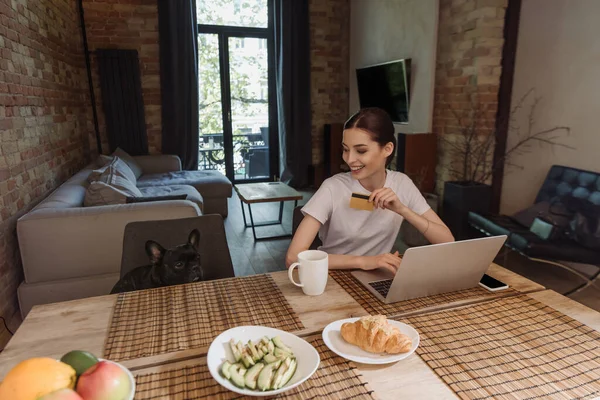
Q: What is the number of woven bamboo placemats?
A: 4